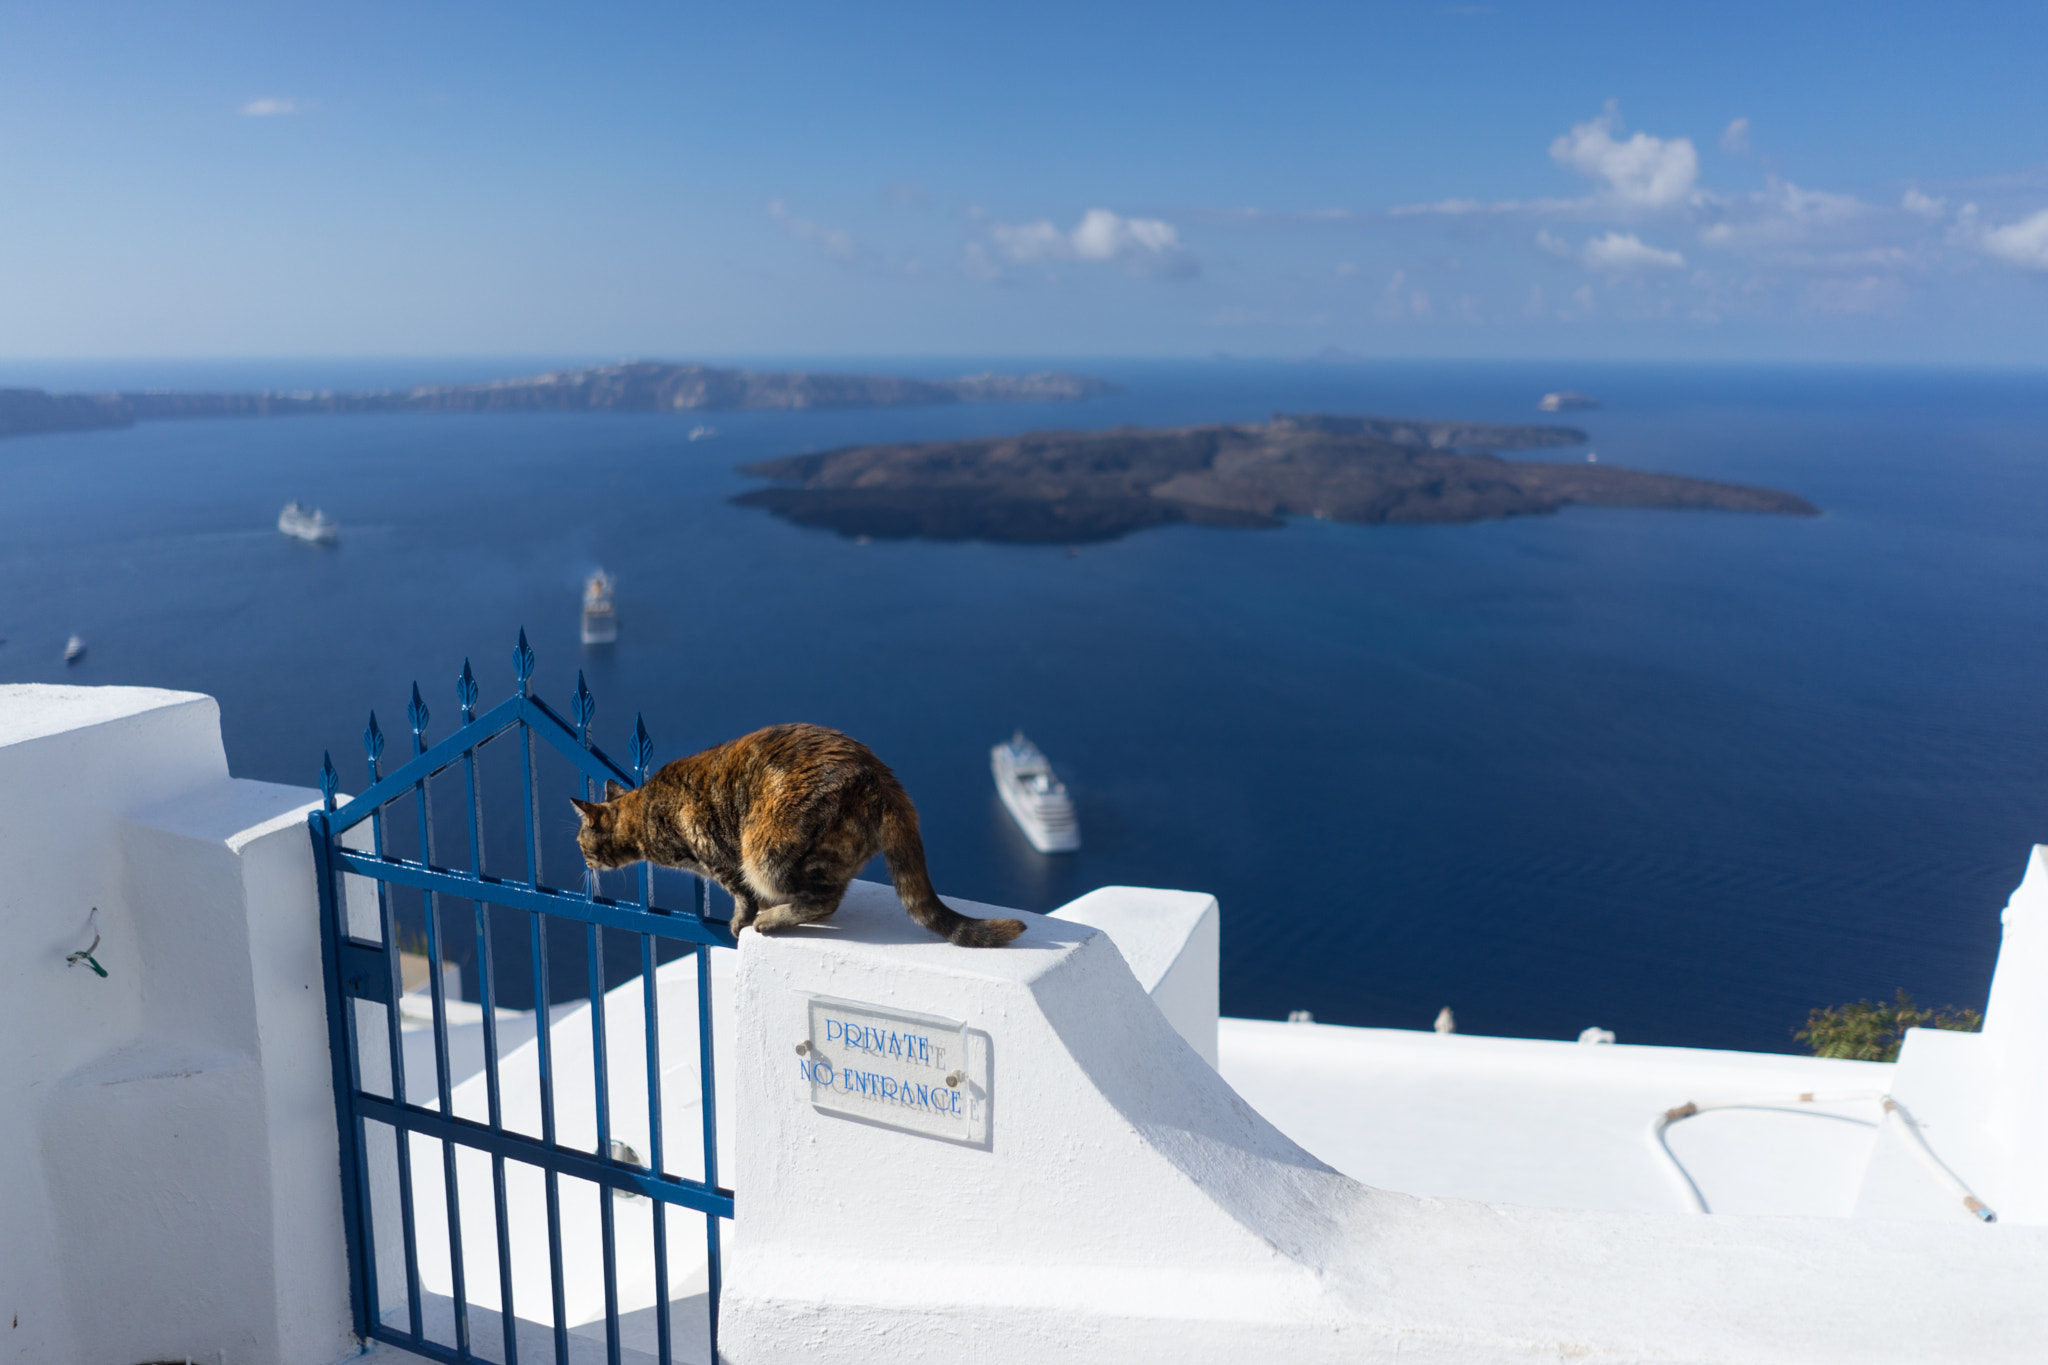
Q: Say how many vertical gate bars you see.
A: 8